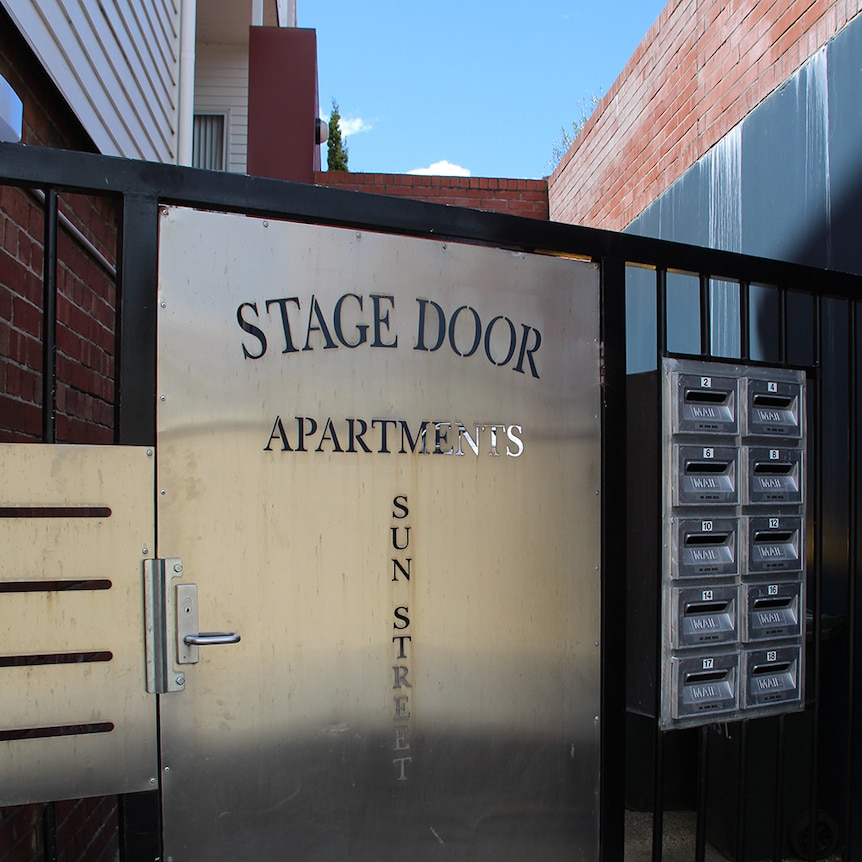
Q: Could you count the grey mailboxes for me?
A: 10